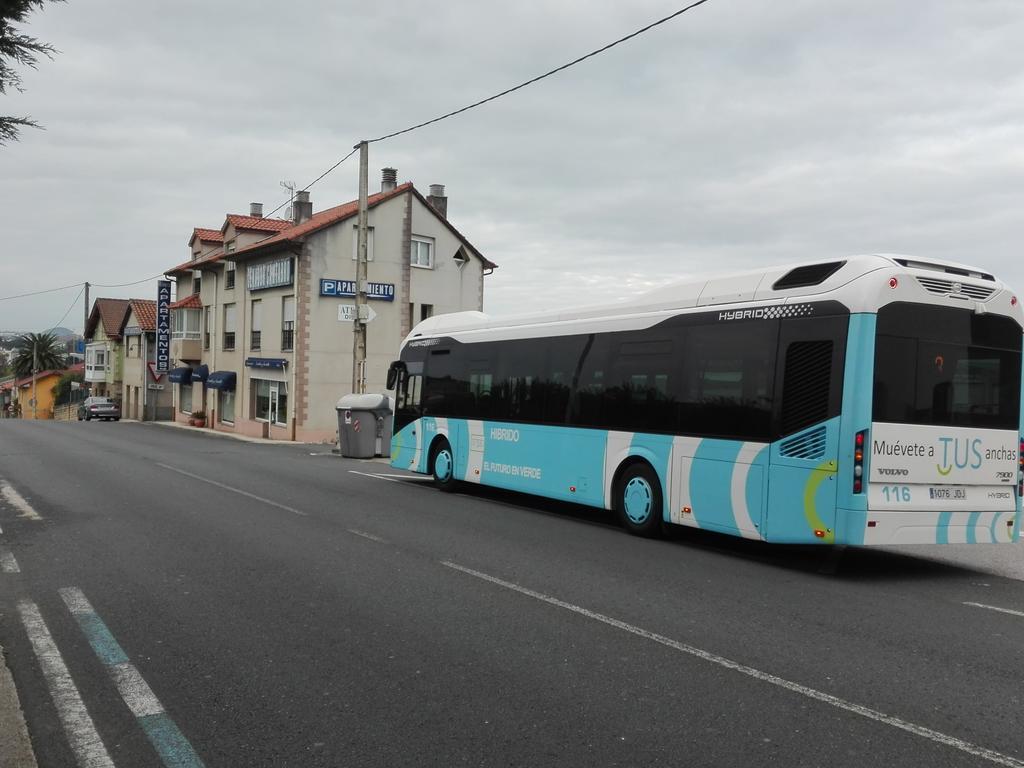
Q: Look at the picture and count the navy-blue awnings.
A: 4